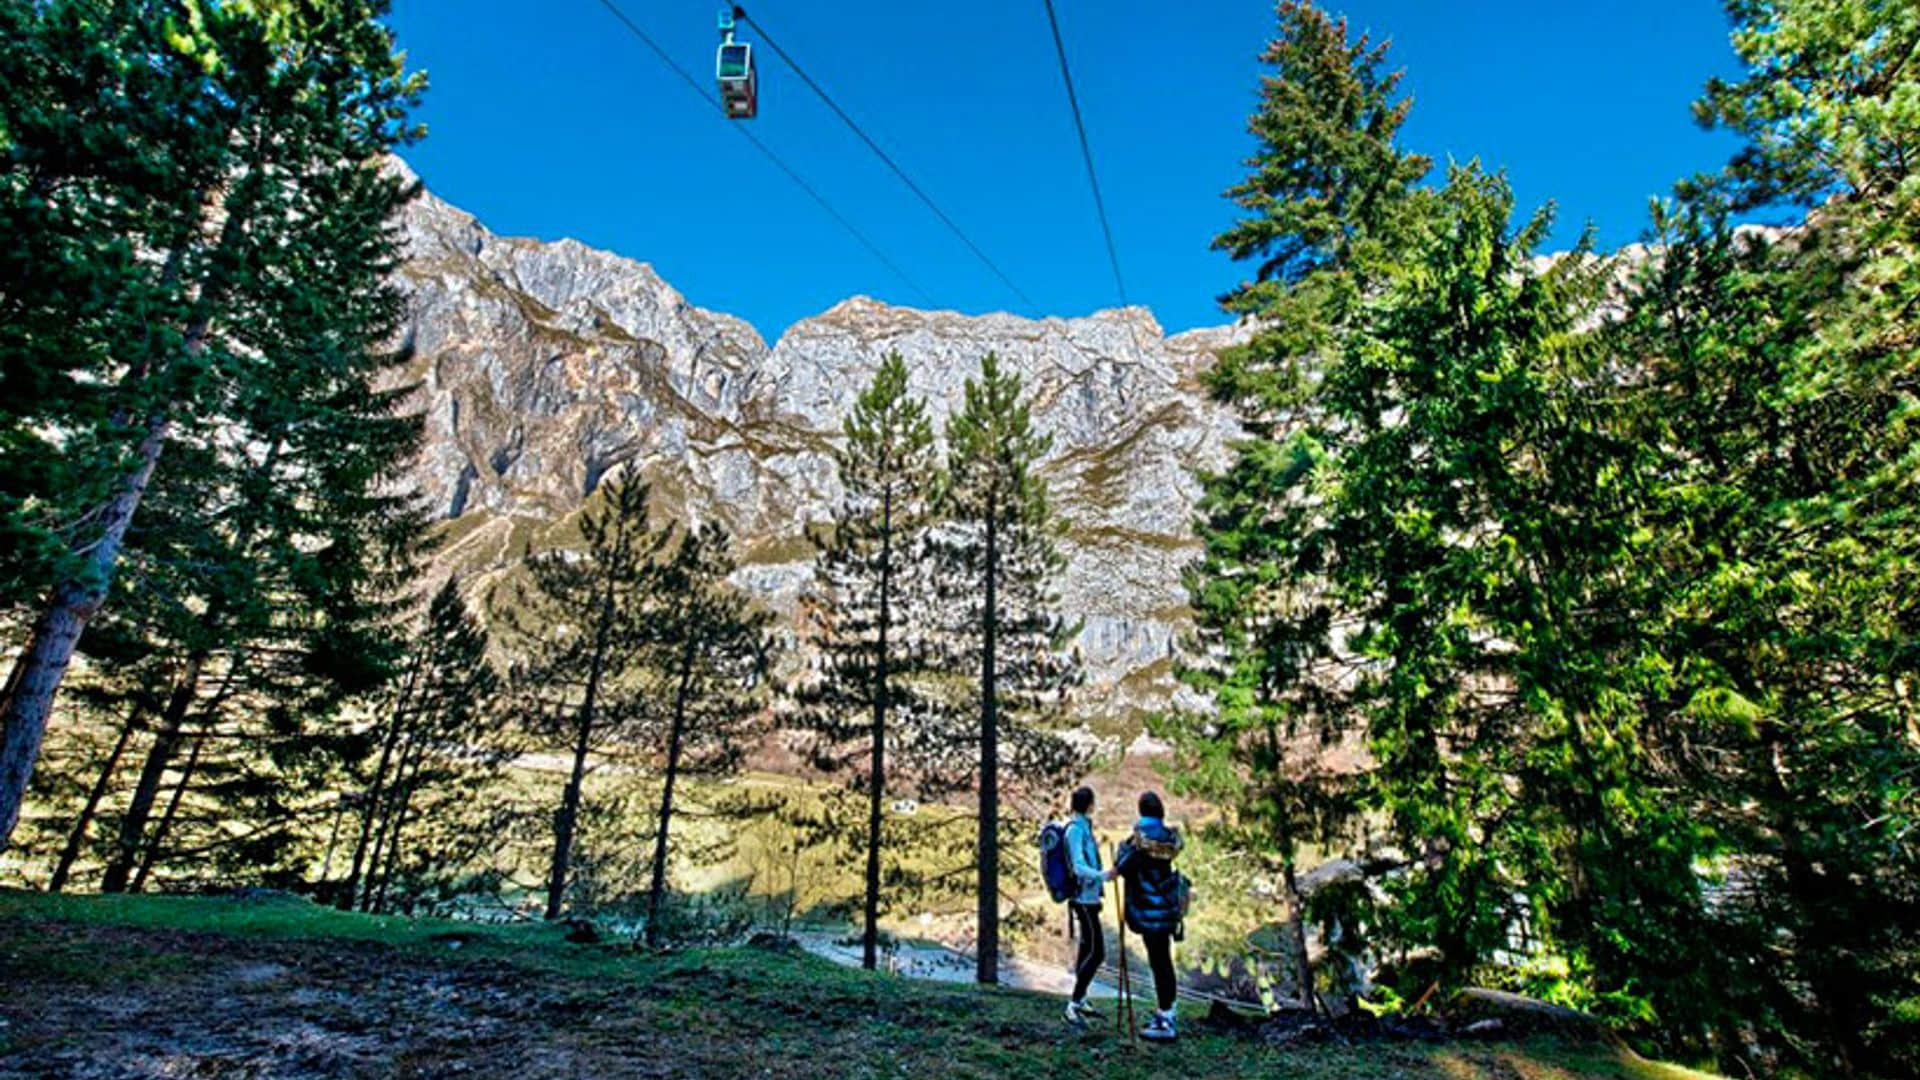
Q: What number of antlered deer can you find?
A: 0